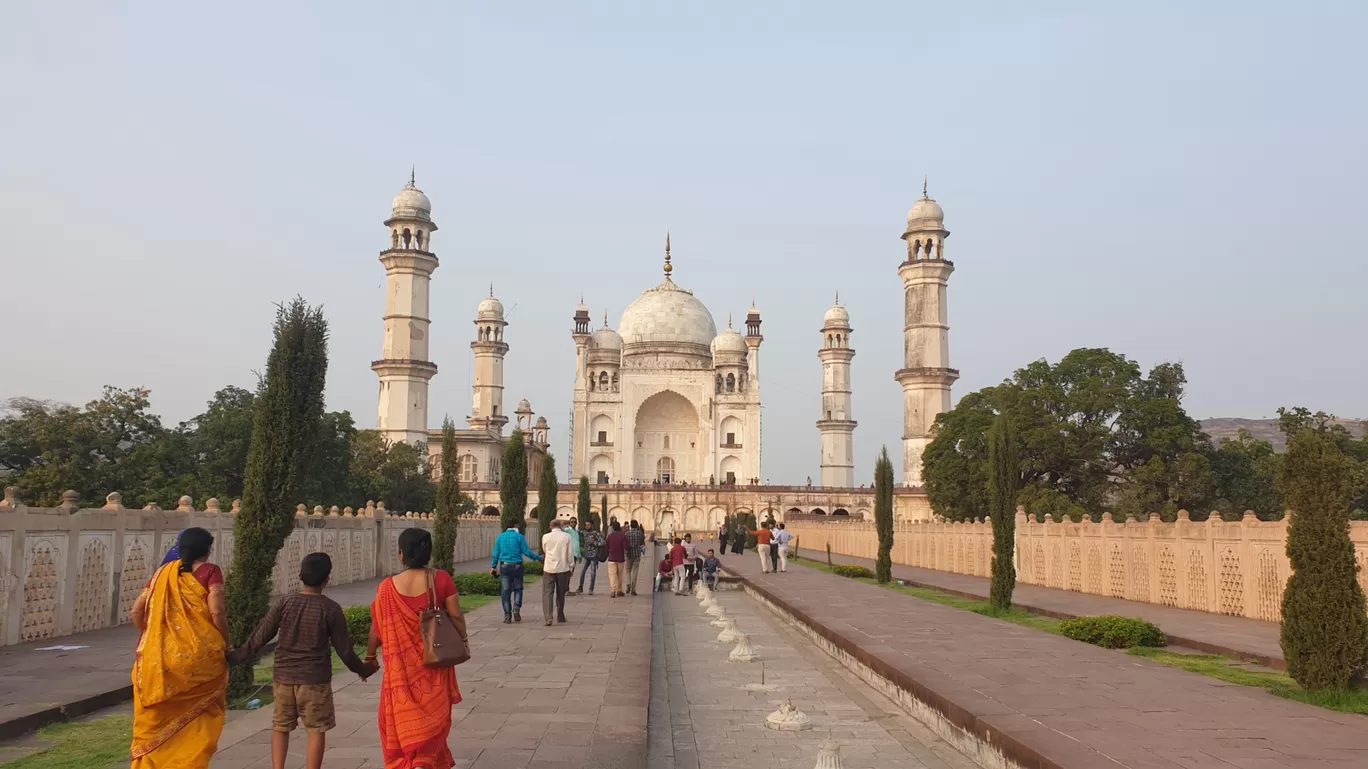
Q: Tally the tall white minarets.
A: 4